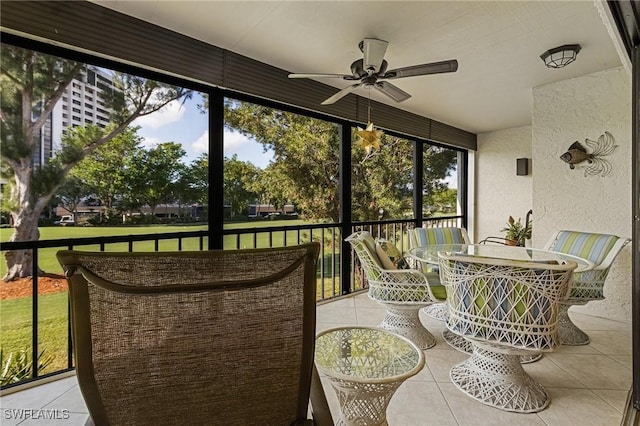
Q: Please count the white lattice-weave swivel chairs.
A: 4